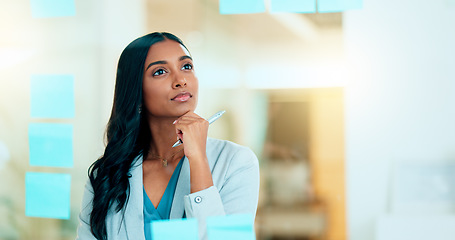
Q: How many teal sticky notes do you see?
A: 9